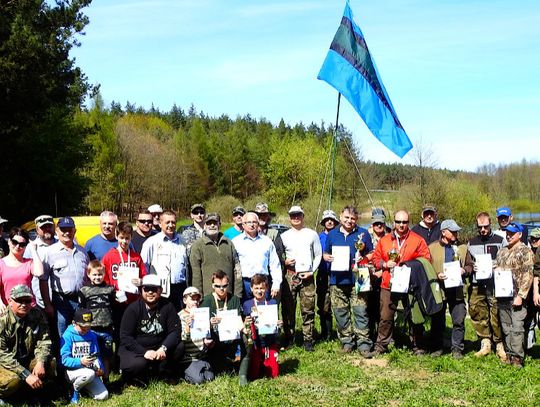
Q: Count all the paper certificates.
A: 10